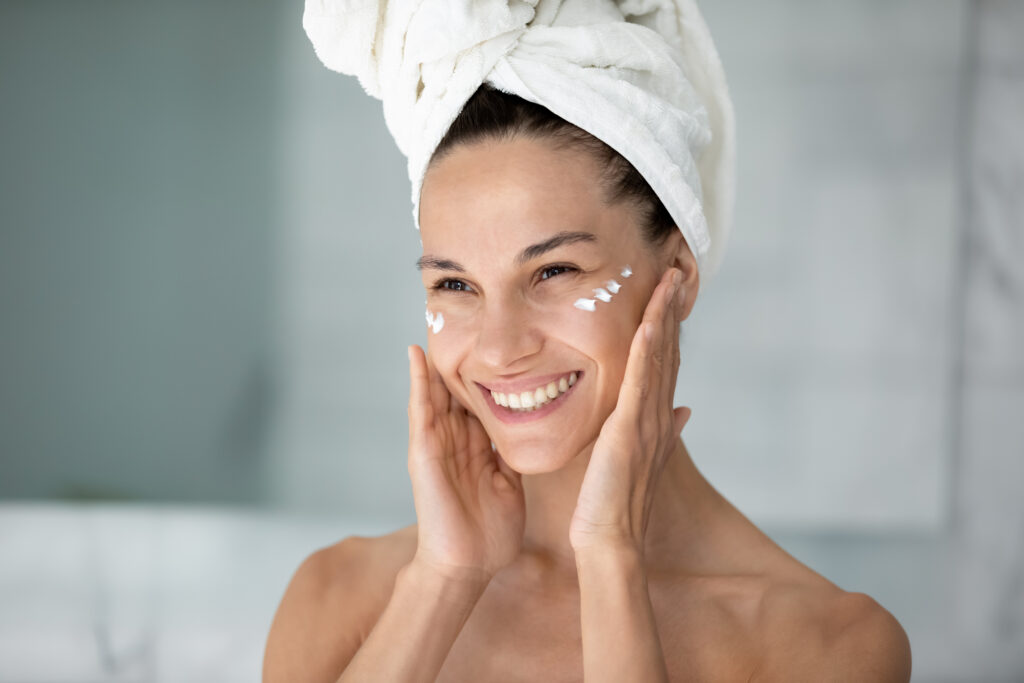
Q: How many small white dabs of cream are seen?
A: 6